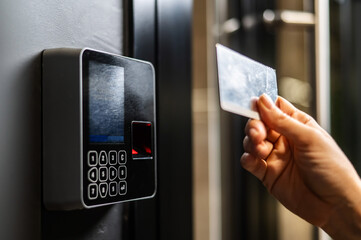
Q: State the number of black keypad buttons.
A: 12